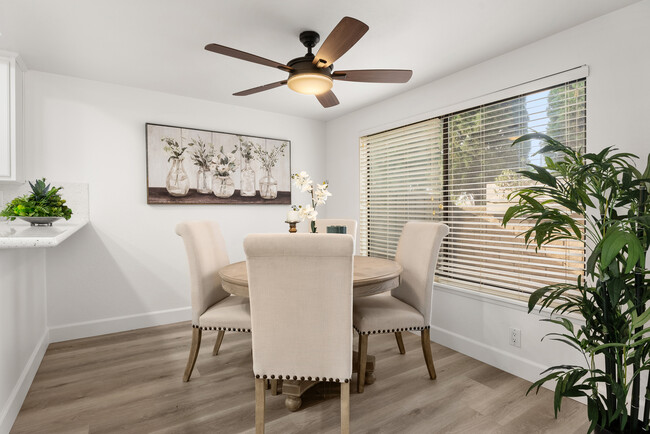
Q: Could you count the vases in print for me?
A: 5